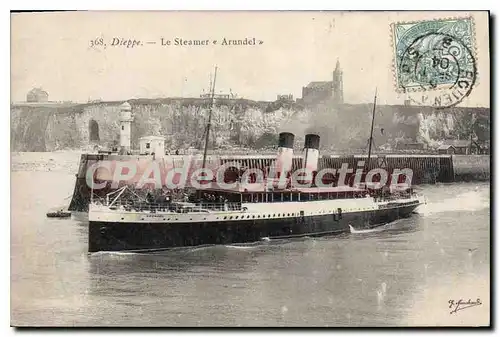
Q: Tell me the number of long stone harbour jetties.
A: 1